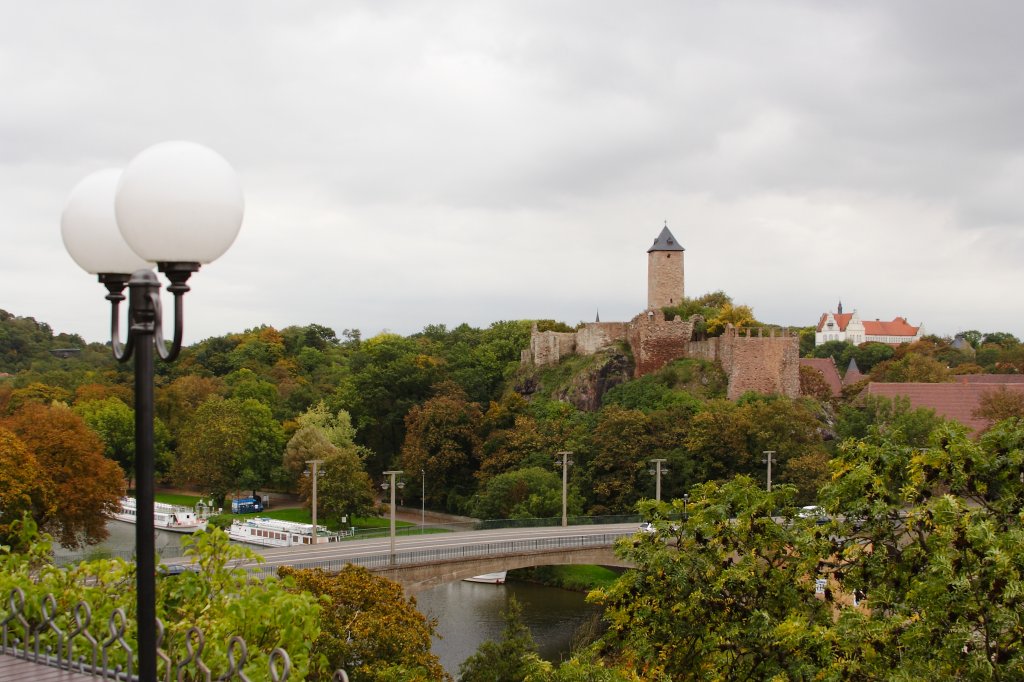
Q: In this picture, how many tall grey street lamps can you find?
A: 5